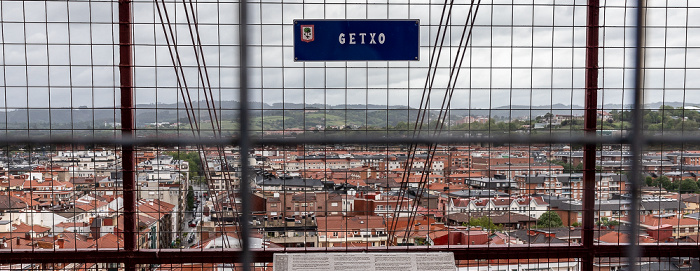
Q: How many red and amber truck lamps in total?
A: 0